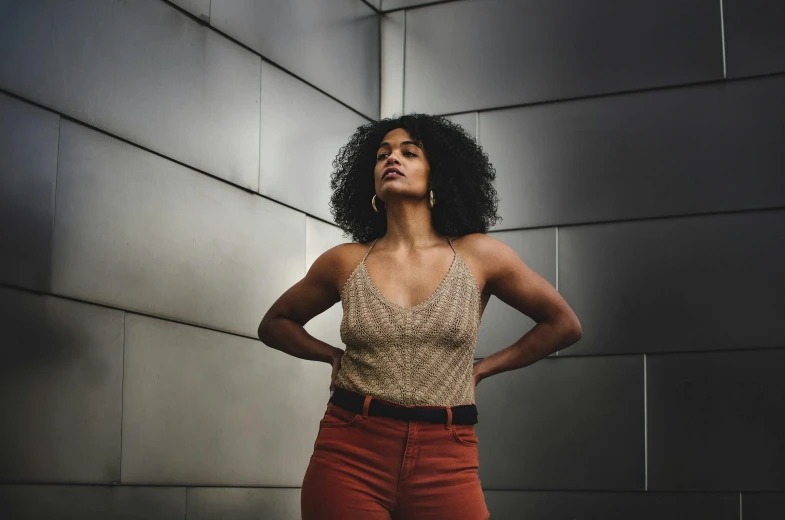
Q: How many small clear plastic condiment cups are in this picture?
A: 0